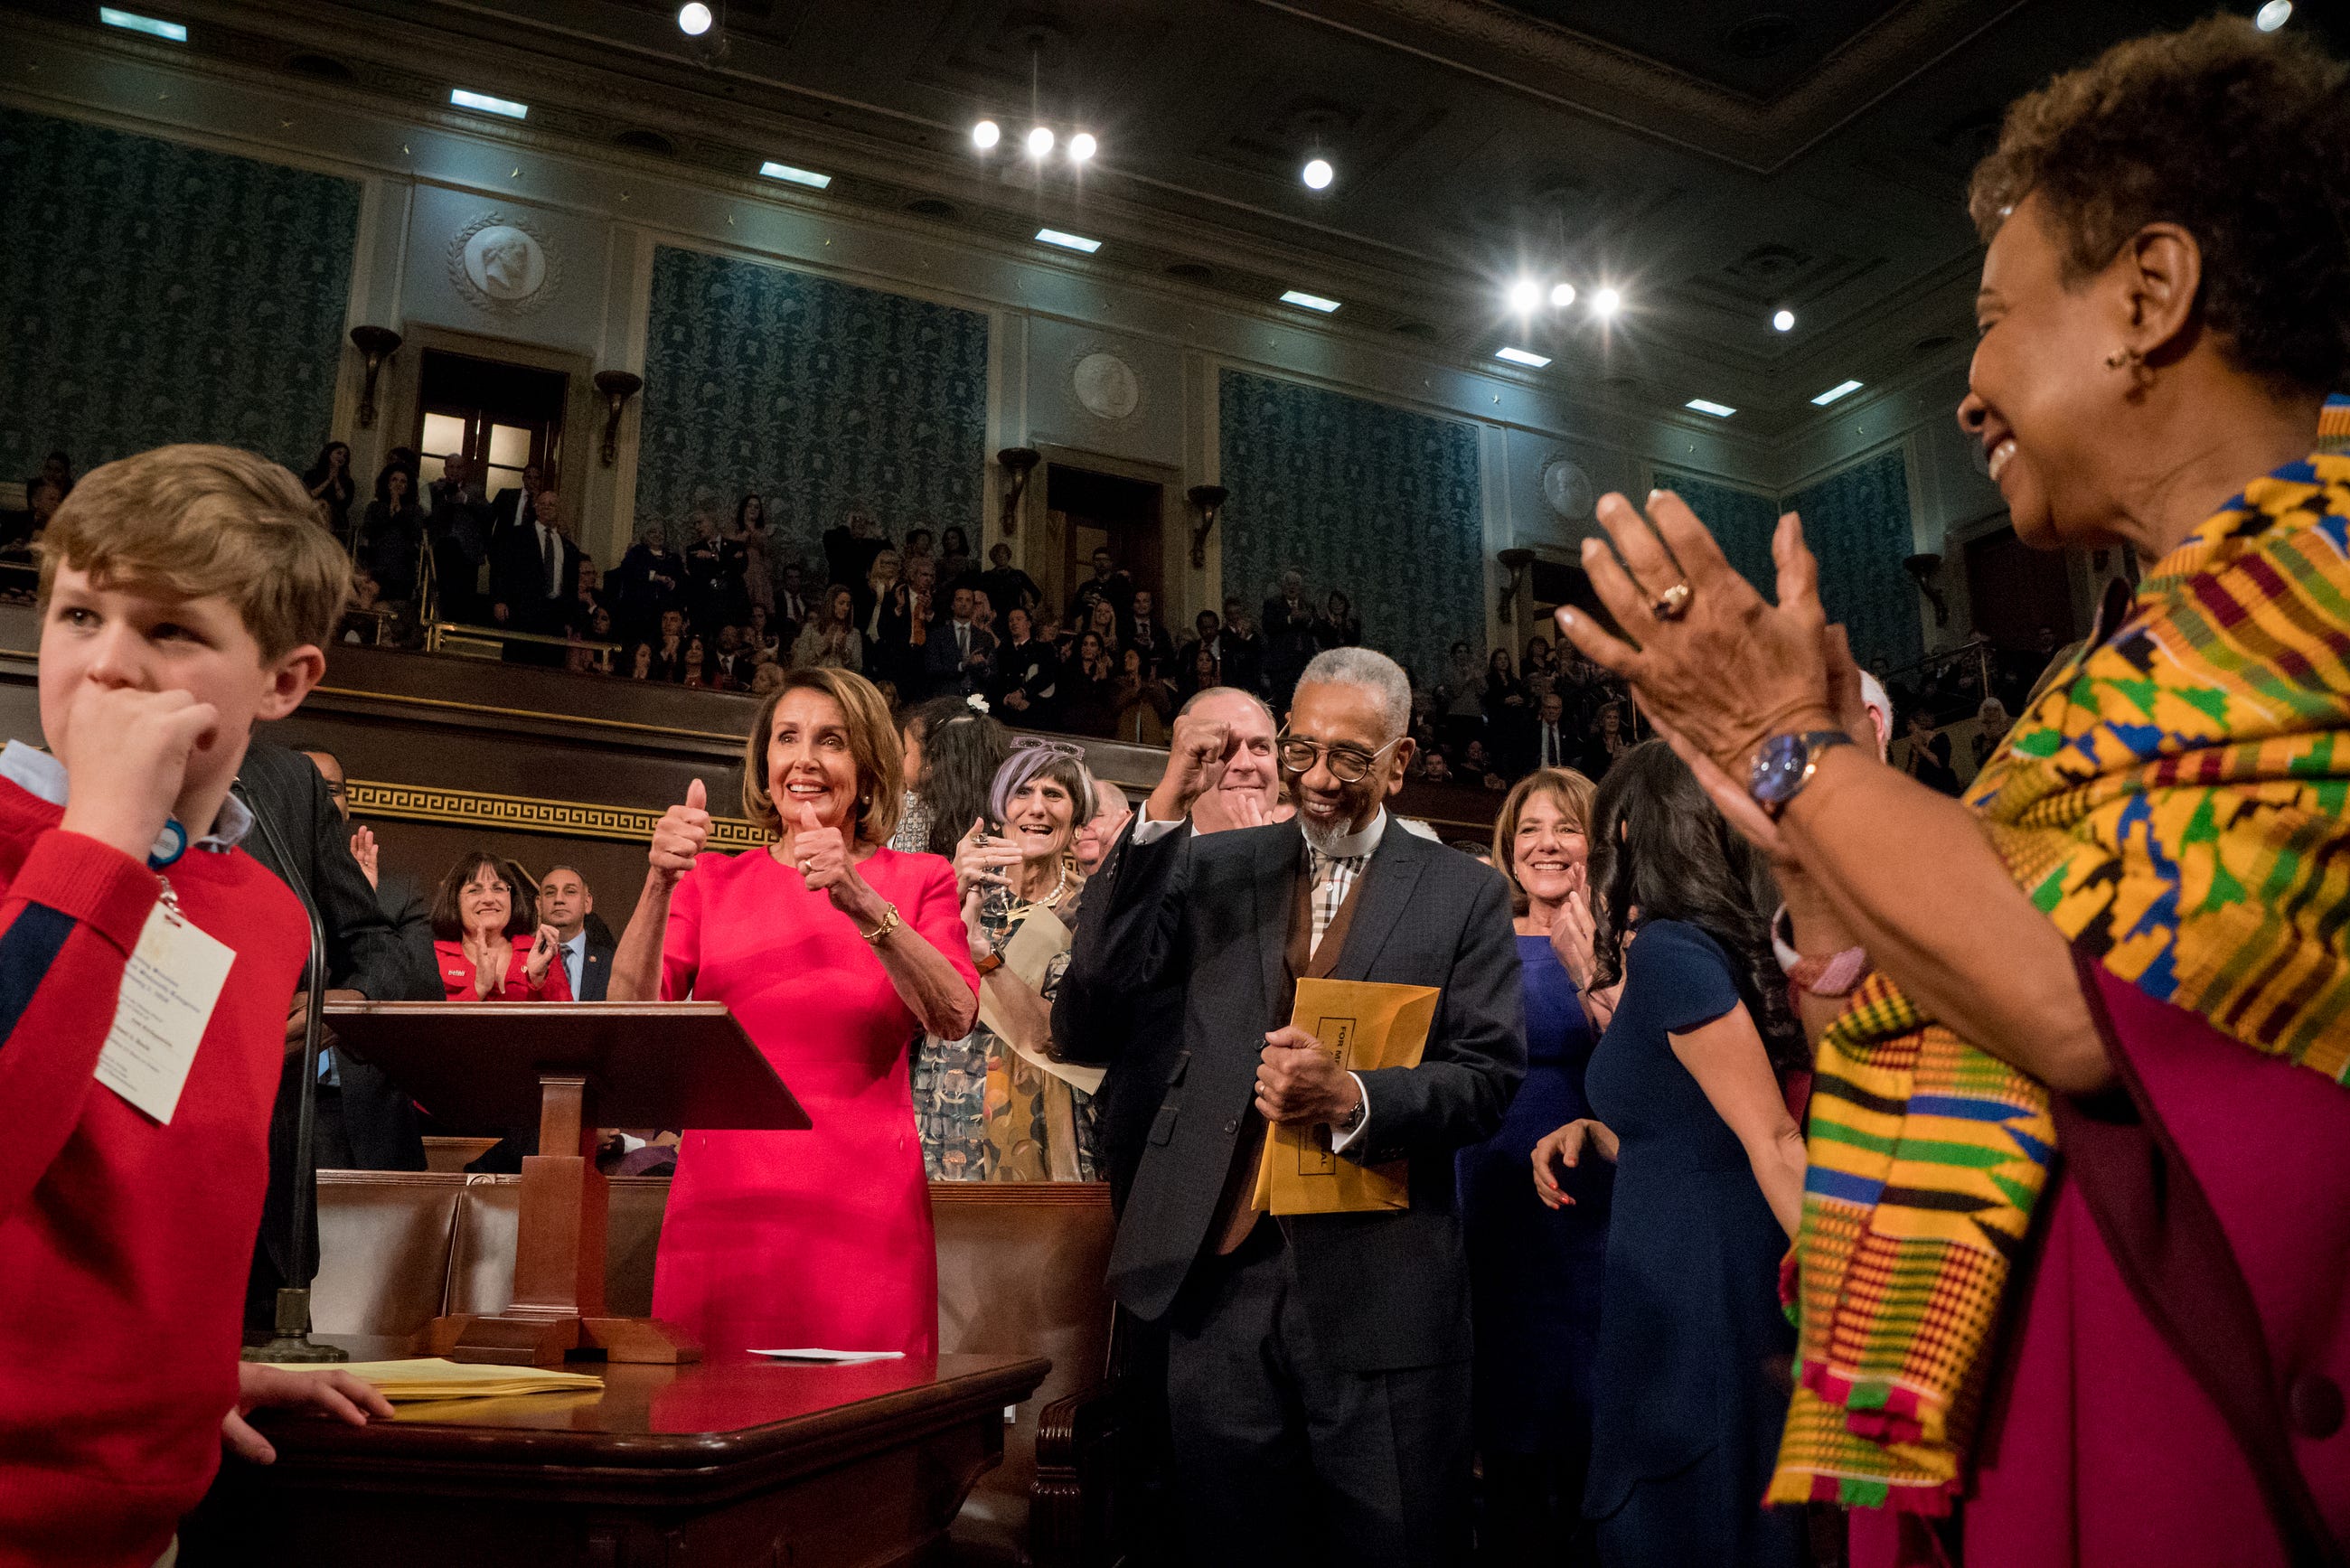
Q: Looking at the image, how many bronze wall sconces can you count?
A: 6